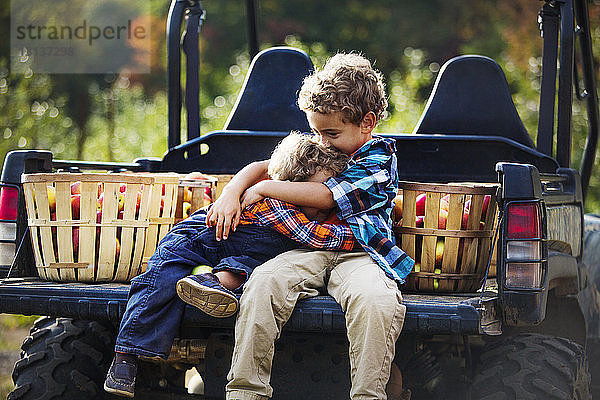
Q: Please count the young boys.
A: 2